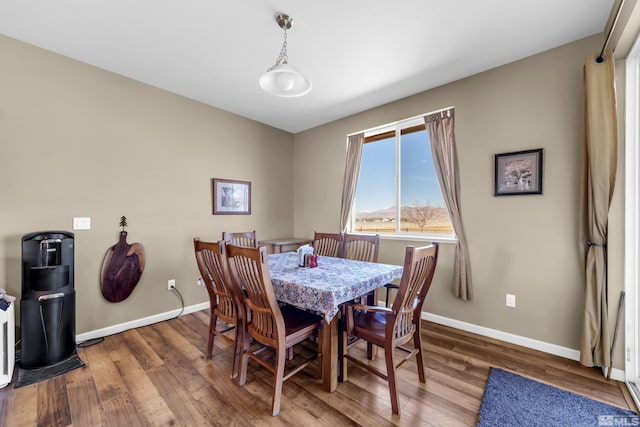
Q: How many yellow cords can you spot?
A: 0